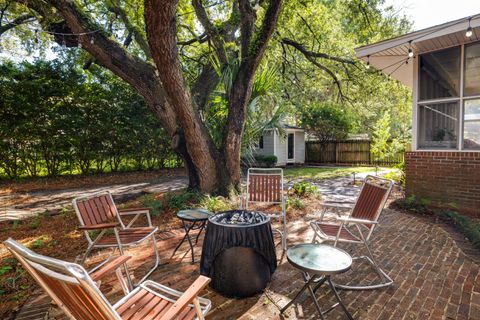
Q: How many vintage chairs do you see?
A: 4